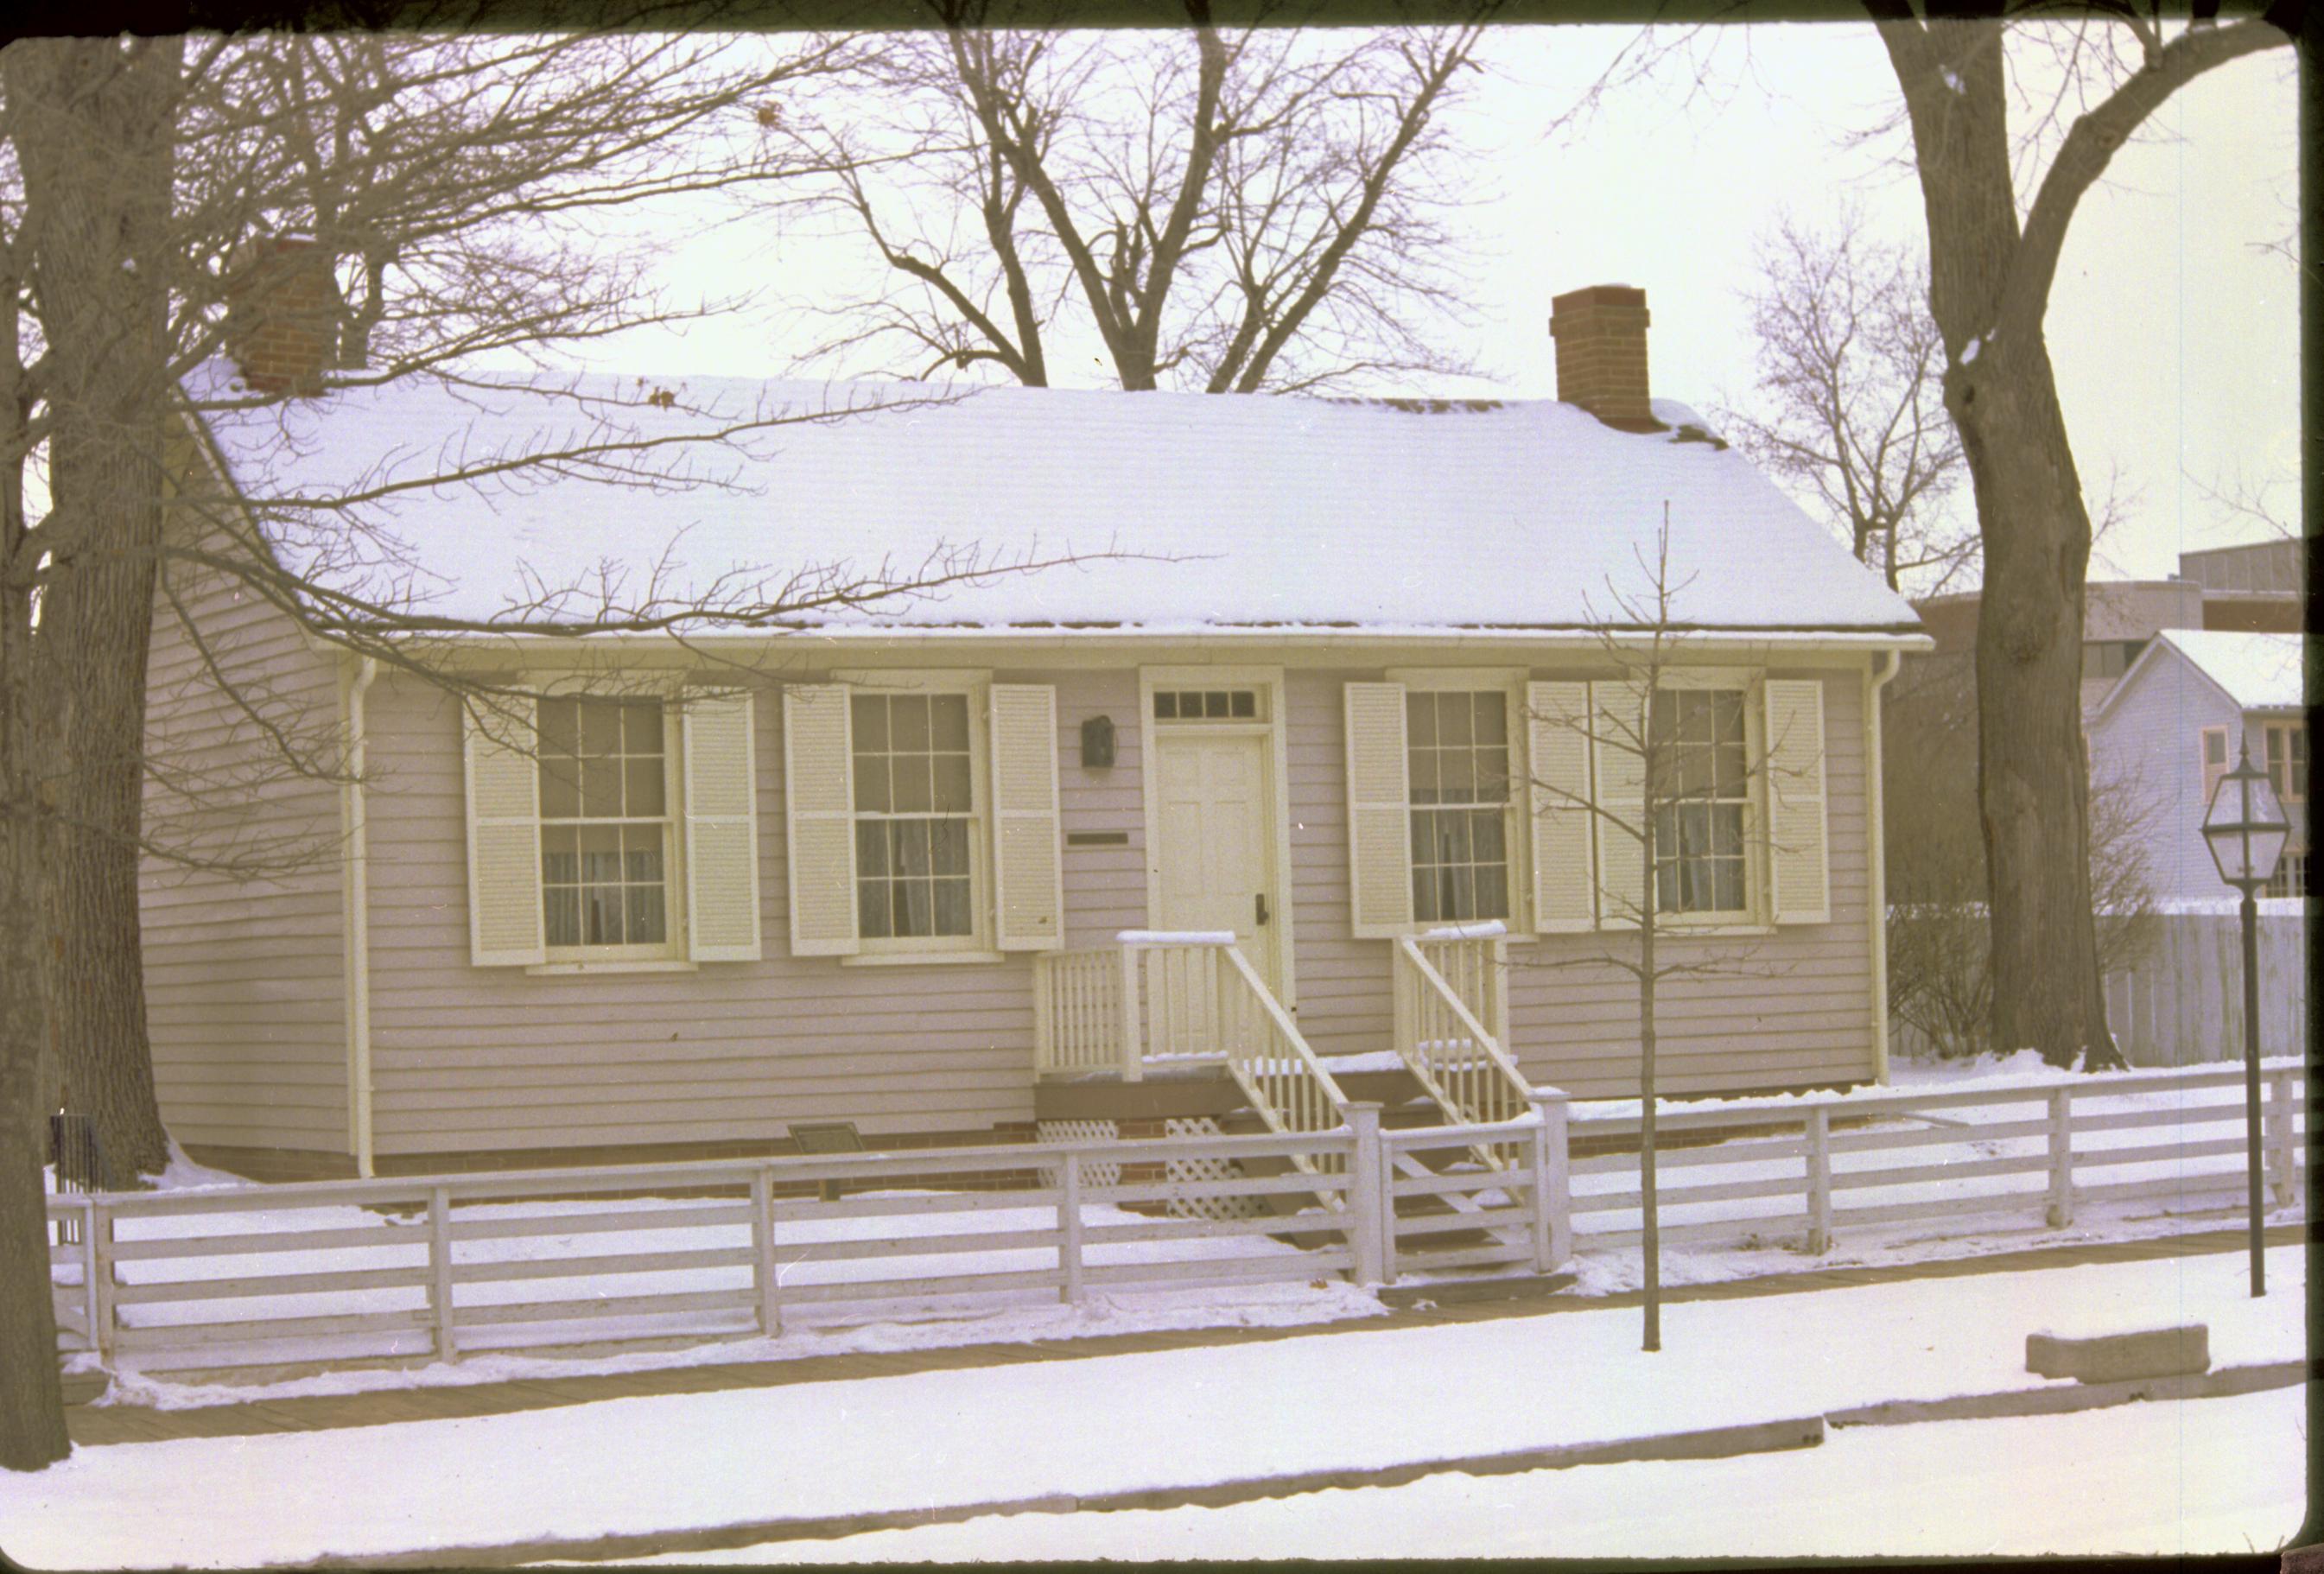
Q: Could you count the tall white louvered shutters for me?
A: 8